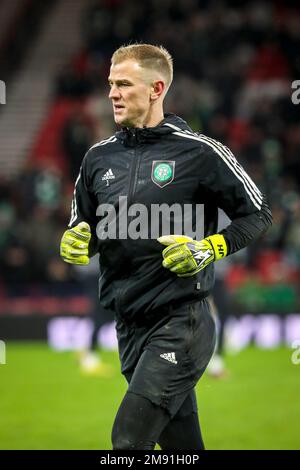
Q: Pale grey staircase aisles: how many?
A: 1